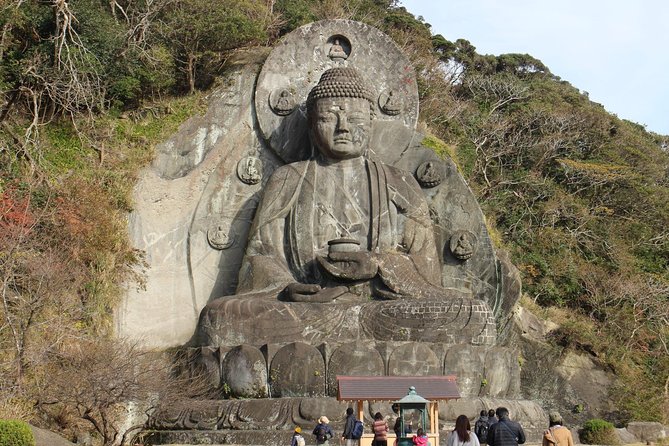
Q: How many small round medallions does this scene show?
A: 7